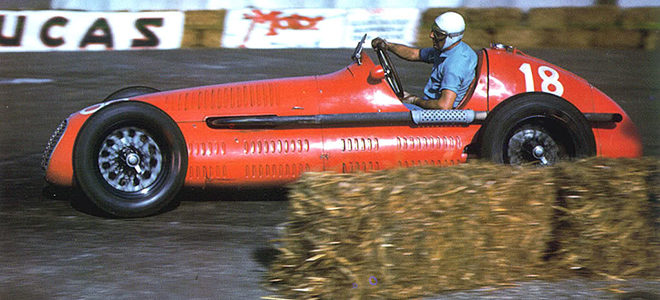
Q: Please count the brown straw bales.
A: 2